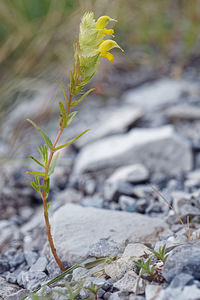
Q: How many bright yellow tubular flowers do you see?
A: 2